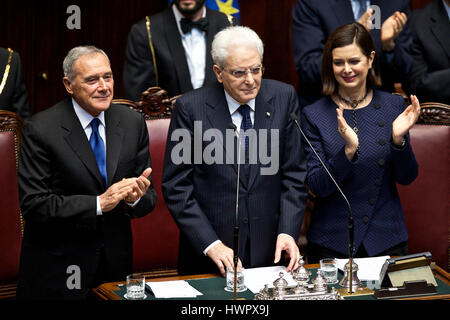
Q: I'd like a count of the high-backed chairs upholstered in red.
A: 3